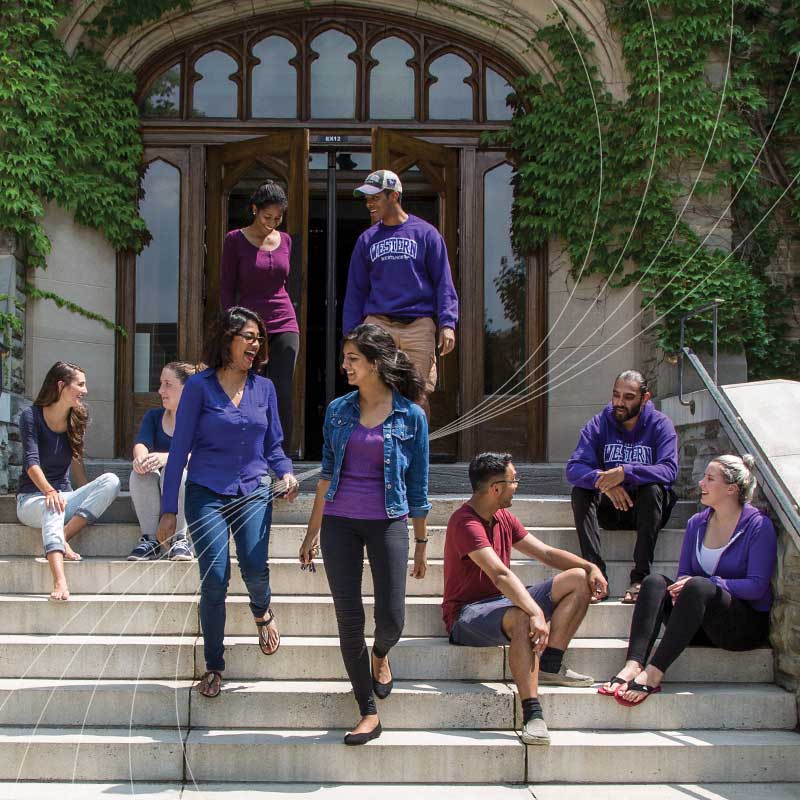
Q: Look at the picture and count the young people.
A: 9